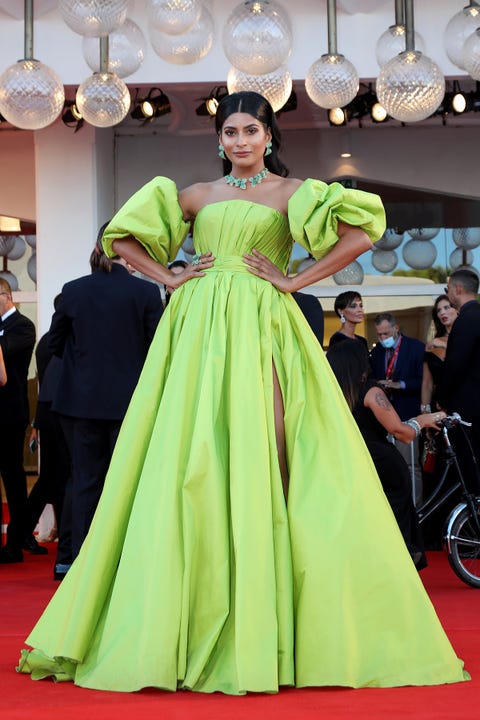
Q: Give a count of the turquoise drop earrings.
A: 2